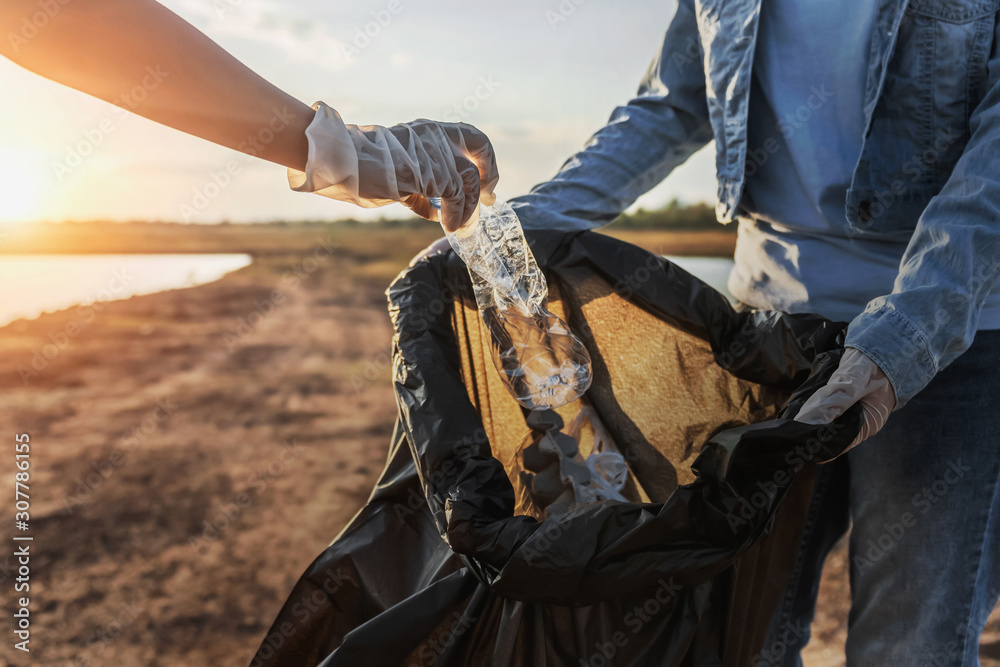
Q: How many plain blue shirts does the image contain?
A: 1